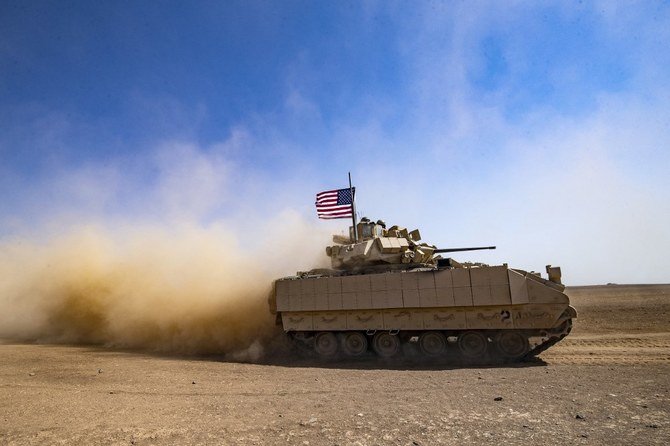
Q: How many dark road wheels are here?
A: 6